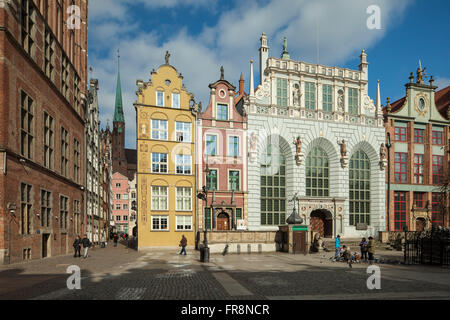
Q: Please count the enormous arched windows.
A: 3